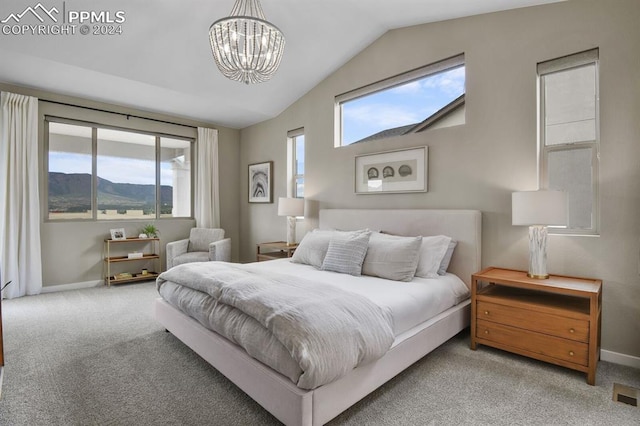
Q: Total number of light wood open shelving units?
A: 1